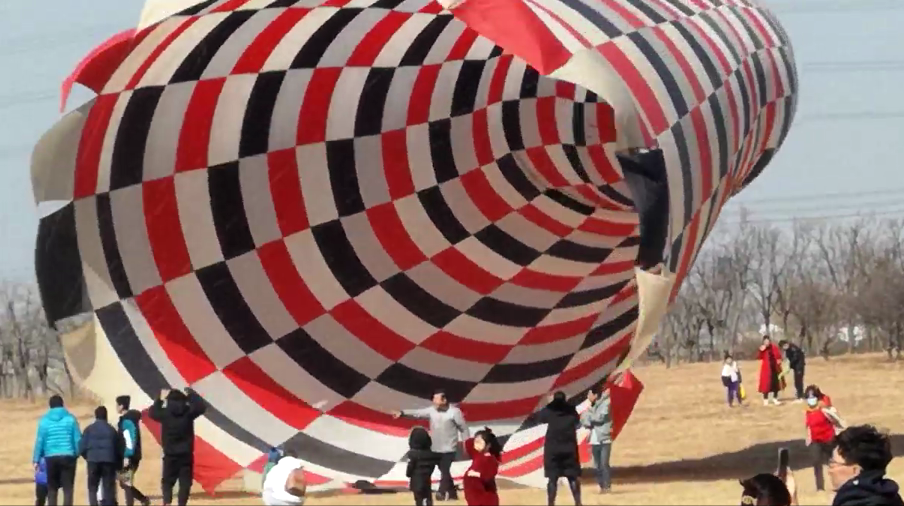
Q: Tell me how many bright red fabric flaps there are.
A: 4